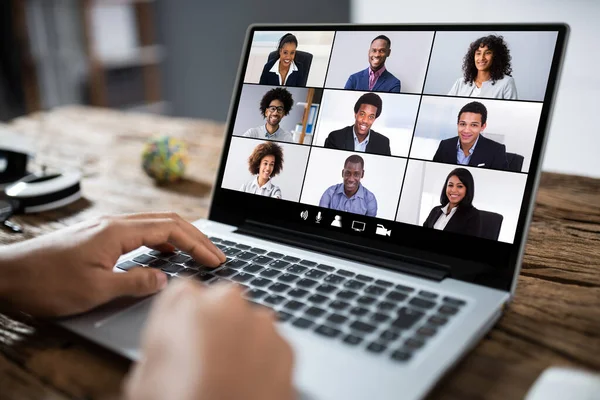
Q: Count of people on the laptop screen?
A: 9